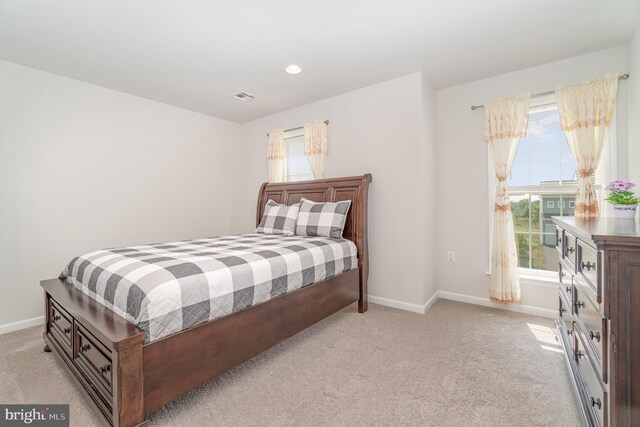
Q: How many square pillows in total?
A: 2